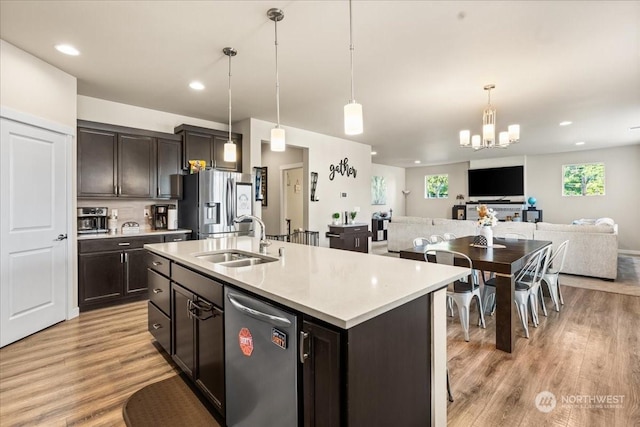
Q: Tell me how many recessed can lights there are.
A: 6